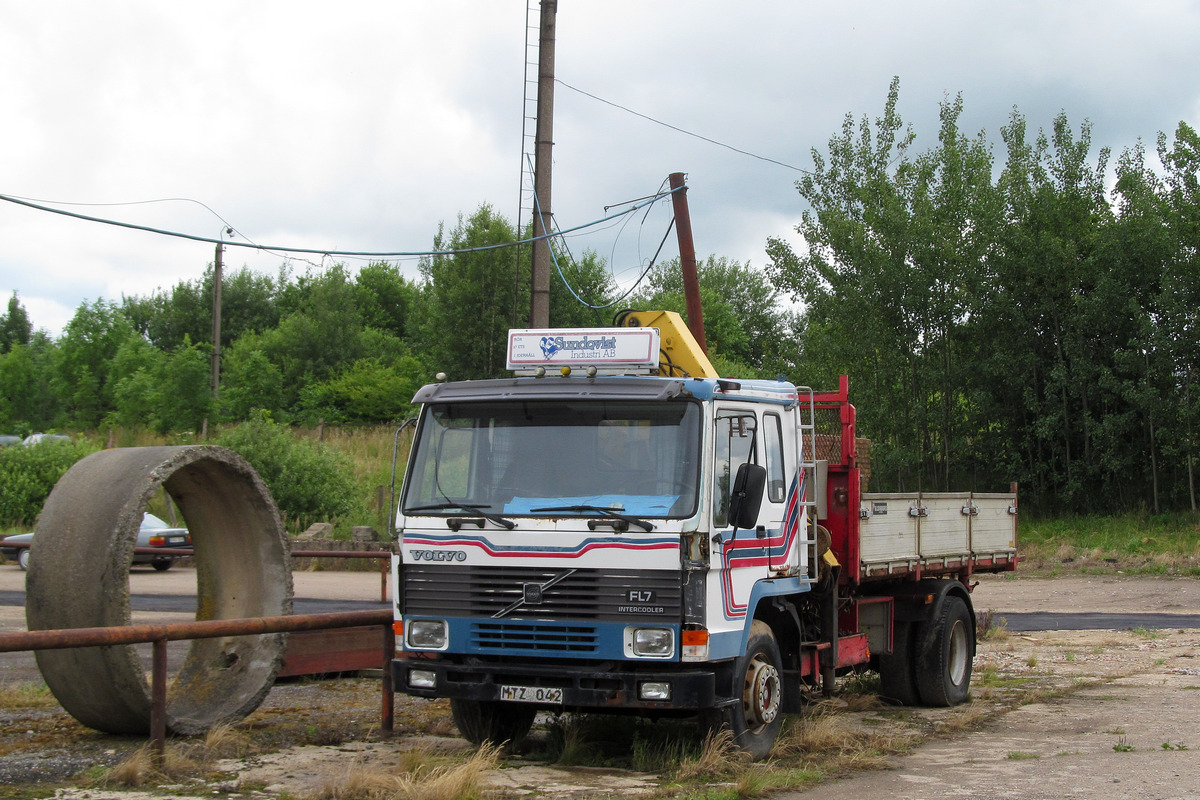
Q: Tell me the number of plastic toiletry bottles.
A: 0